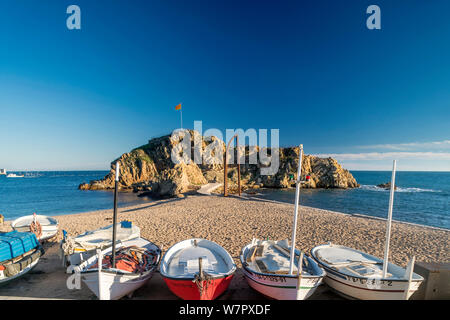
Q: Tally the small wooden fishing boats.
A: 7